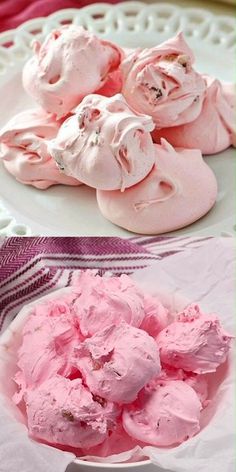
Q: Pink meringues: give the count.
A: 12